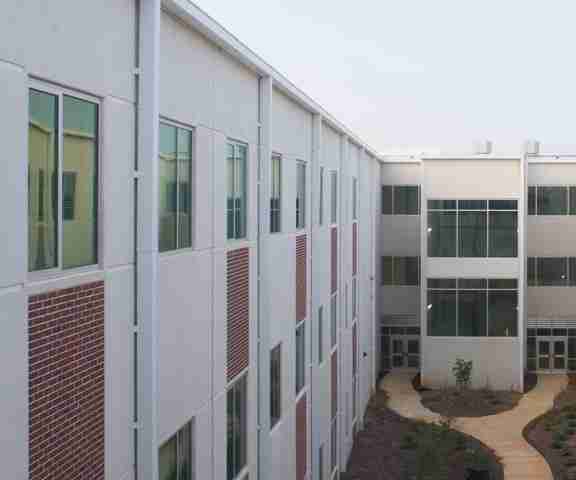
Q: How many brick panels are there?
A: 8